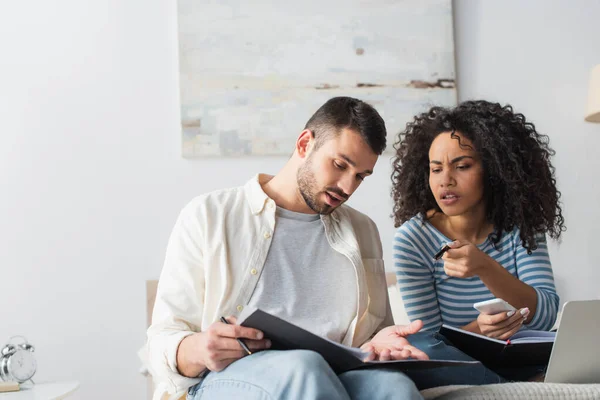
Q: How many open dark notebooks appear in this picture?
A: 2